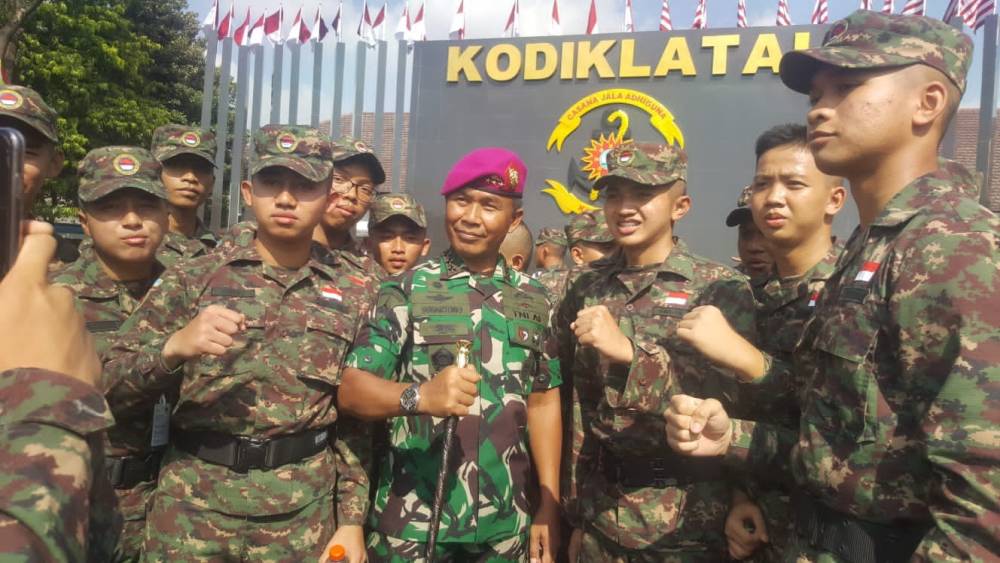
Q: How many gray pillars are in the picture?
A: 13